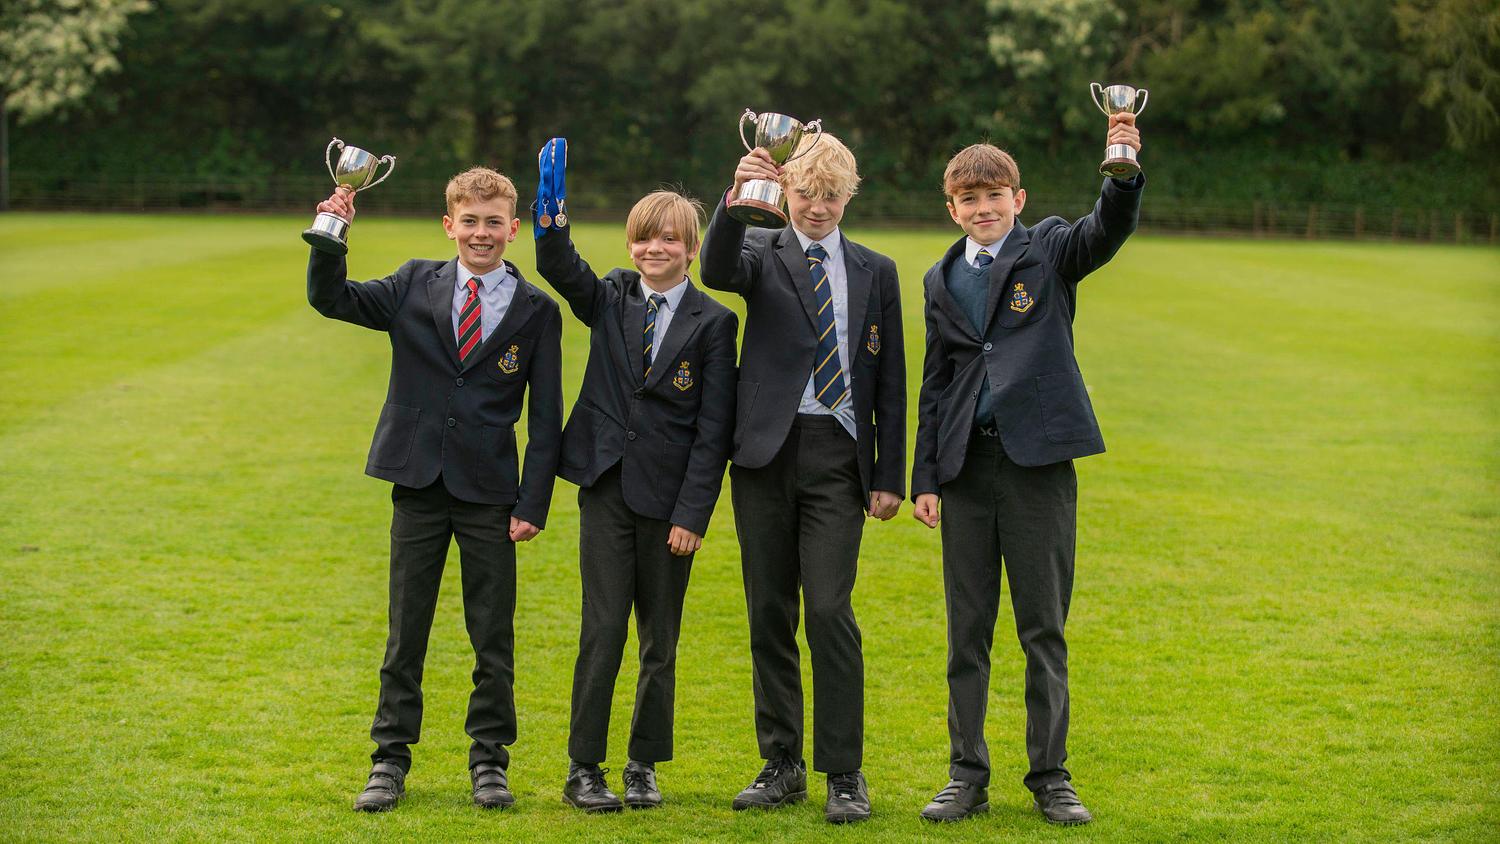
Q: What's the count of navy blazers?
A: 4